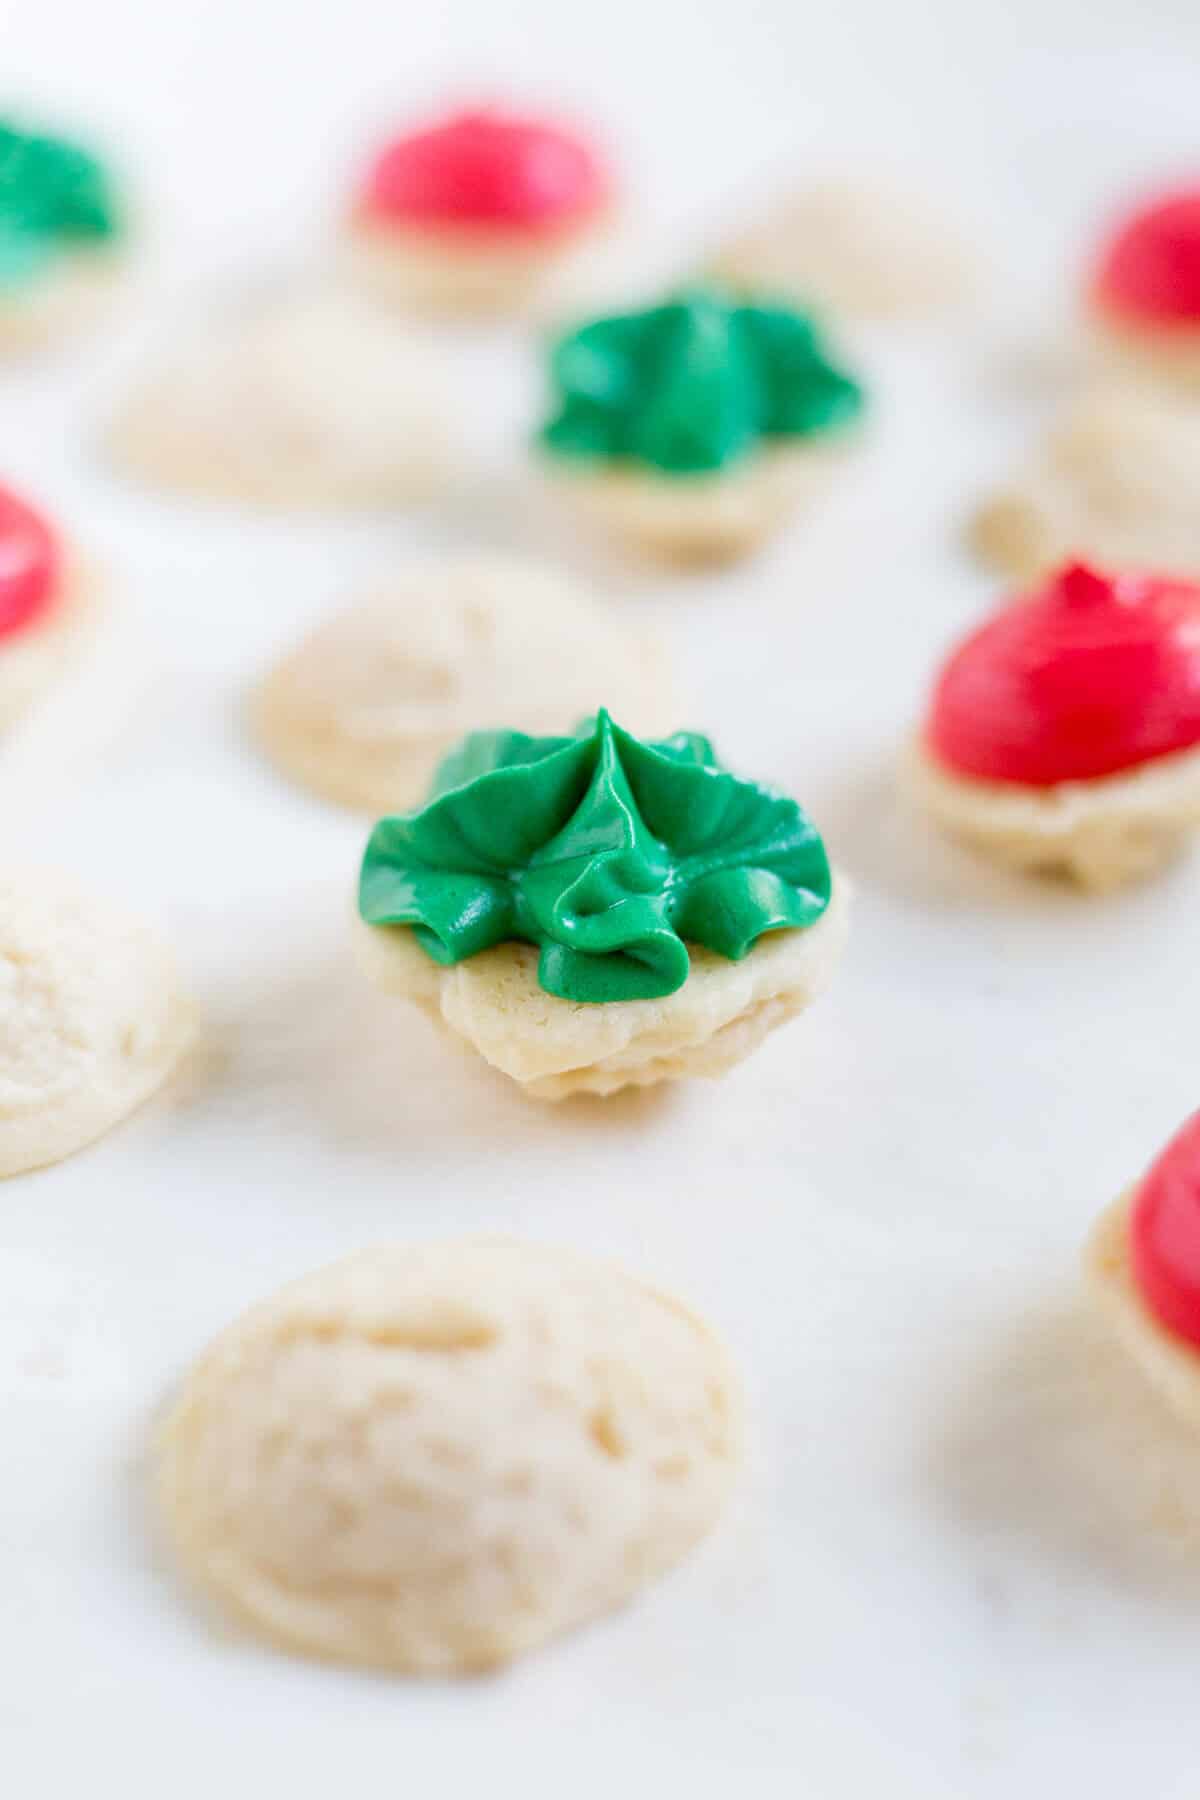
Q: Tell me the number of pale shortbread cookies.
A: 6